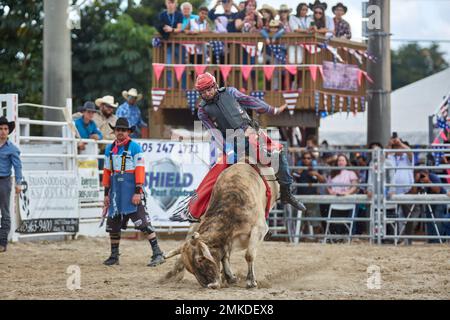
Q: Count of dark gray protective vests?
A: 1